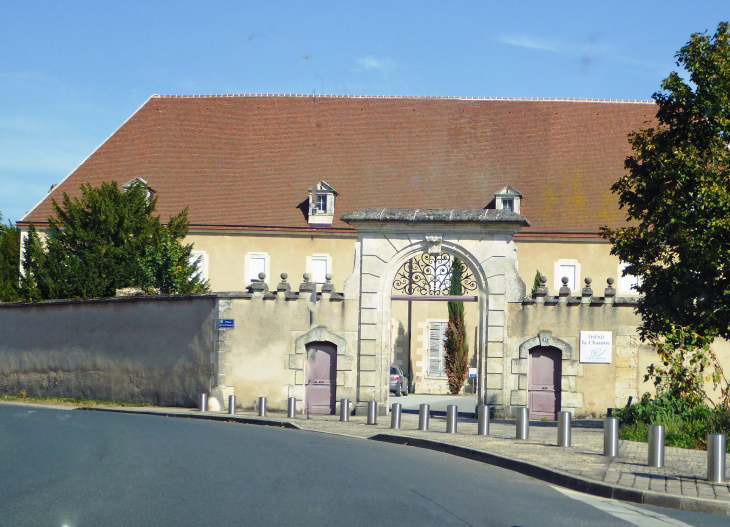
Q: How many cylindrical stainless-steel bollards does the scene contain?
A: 15